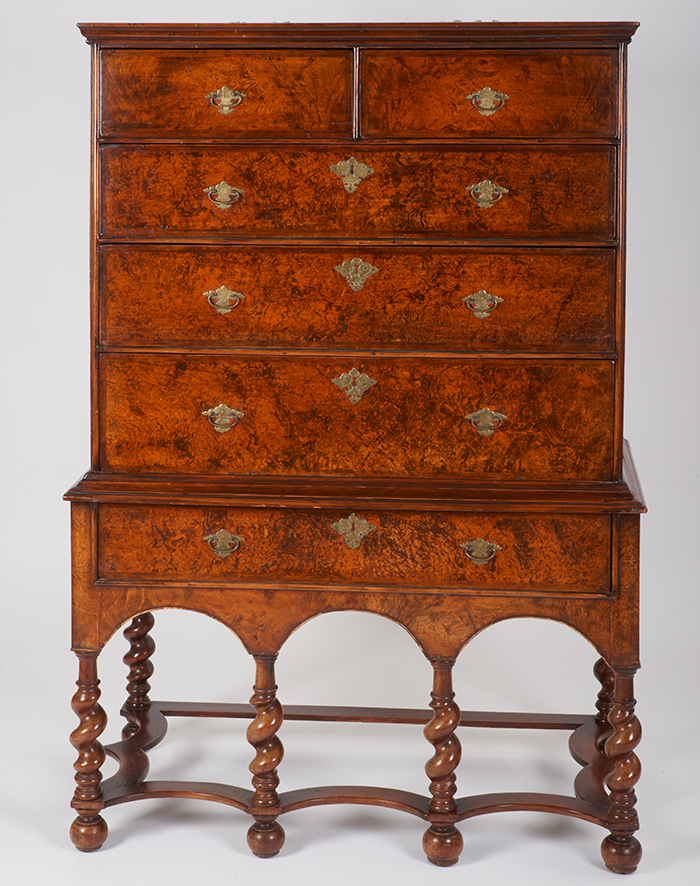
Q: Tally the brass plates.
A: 14